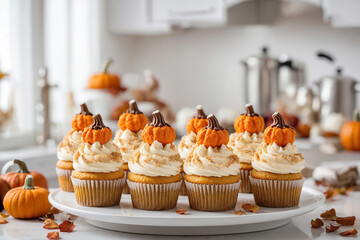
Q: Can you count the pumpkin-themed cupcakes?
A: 8